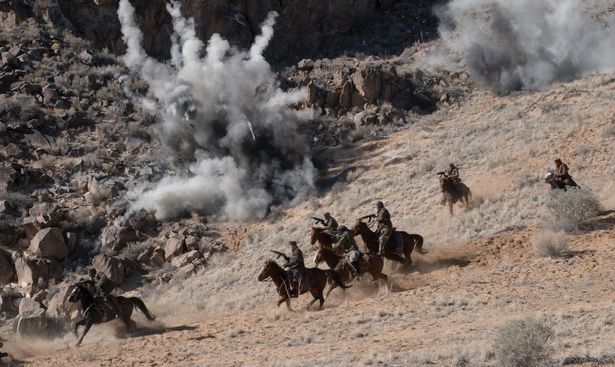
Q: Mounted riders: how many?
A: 7